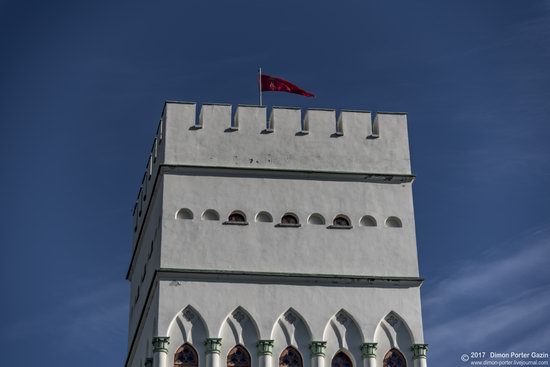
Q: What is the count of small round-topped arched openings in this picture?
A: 9